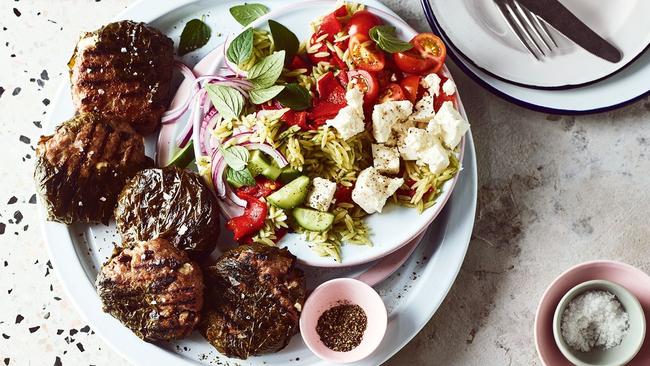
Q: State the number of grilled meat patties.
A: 5